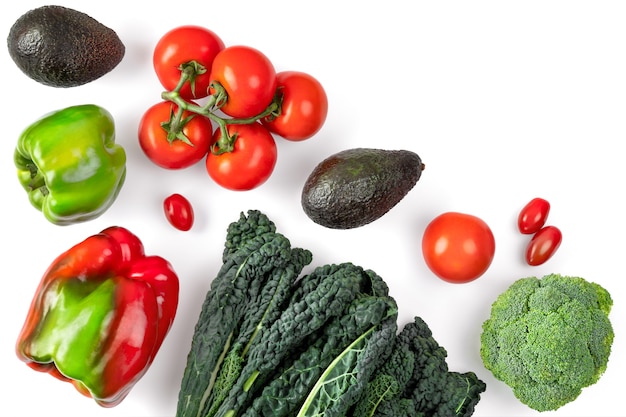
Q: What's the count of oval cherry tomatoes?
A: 3